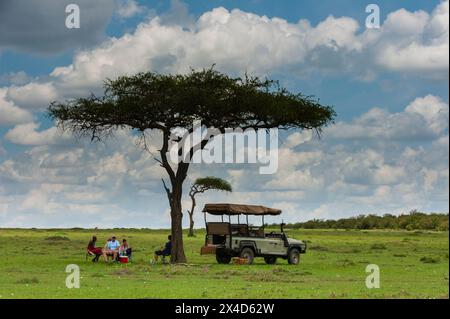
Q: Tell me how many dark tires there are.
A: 4